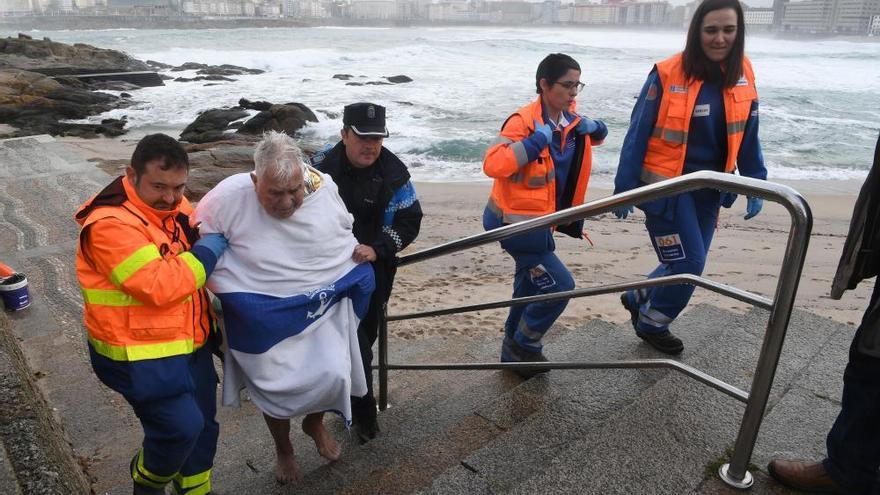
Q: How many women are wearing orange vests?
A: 2